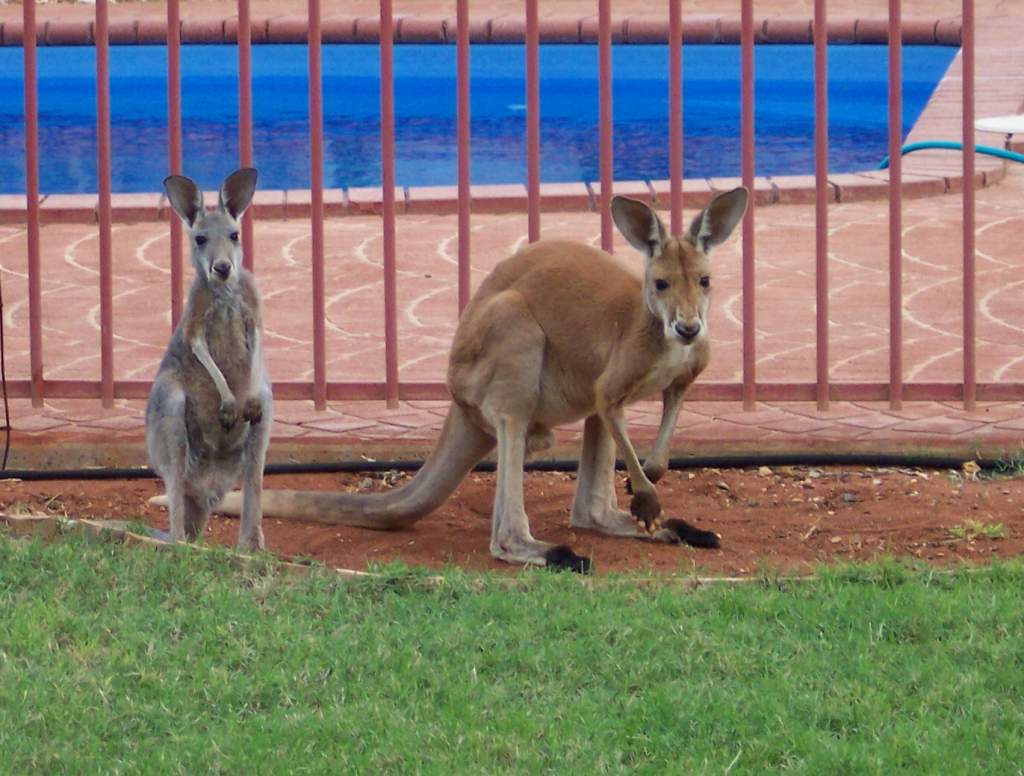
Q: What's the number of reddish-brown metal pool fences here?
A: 1